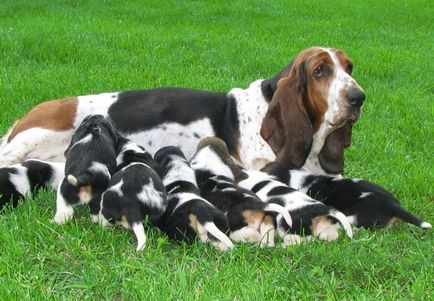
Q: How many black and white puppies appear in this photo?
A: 7